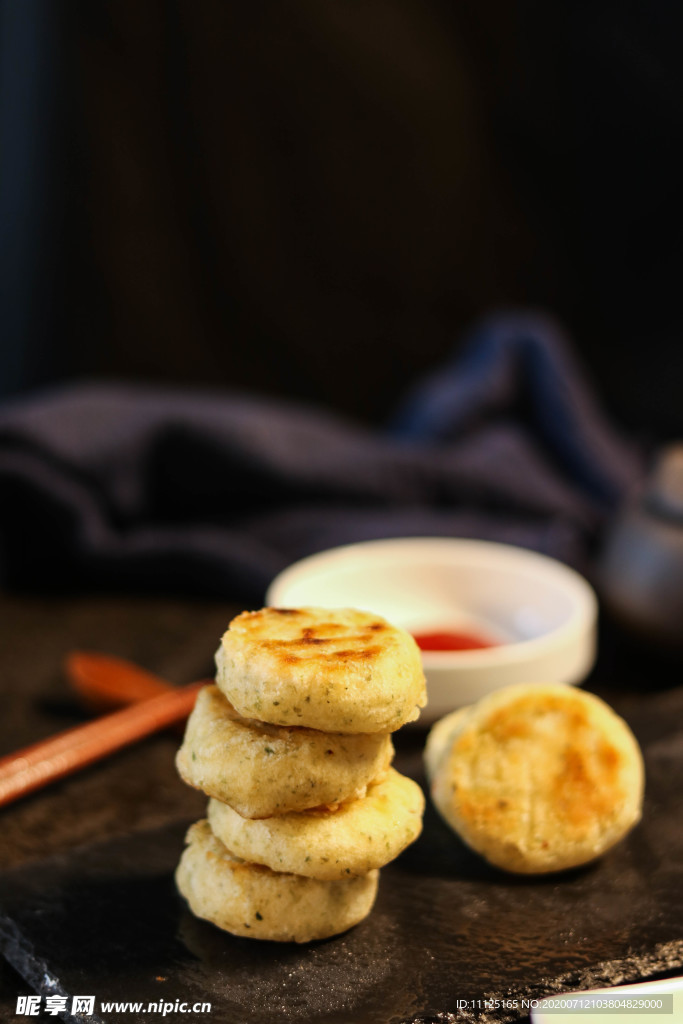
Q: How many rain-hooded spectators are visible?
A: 0